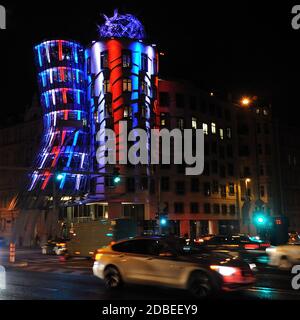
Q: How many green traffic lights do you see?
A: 4